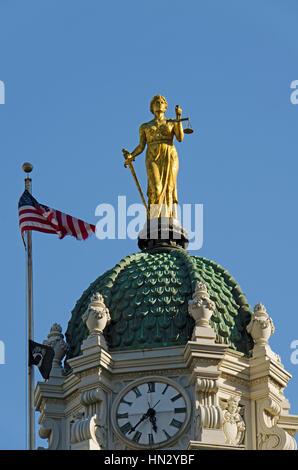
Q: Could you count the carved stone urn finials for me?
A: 4